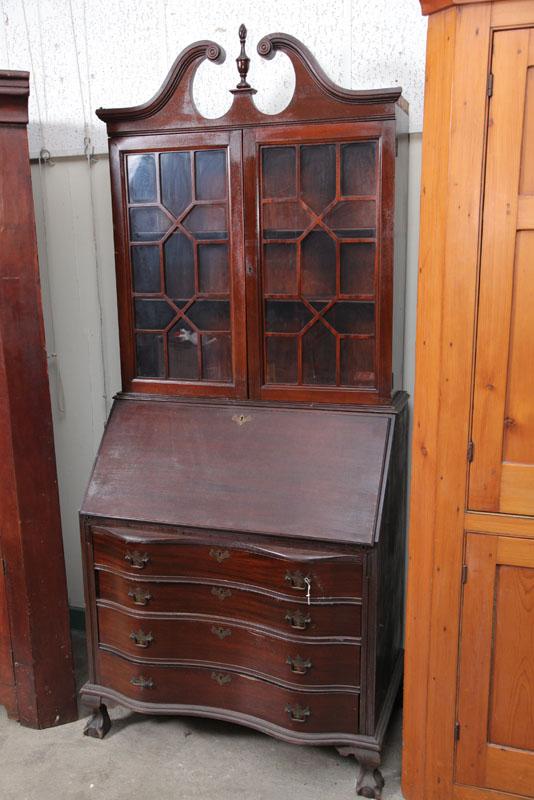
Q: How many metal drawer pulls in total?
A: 8